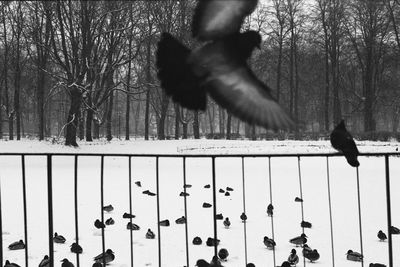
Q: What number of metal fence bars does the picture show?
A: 15